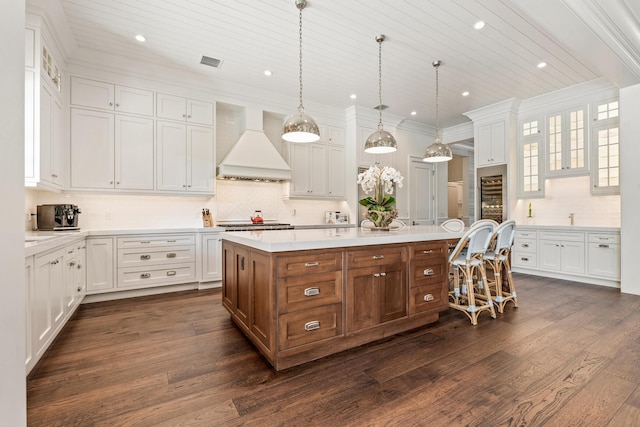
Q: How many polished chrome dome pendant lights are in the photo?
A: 3